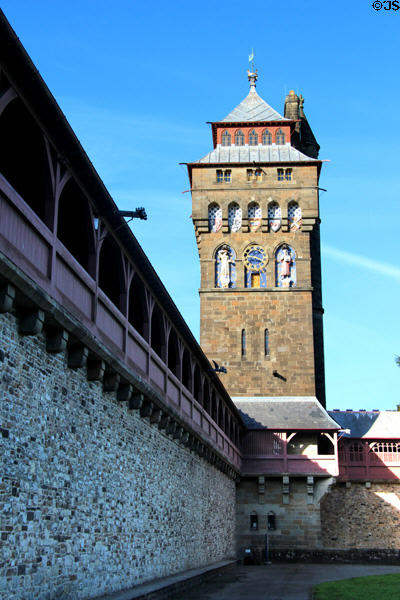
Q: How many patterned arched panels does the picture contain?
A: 5